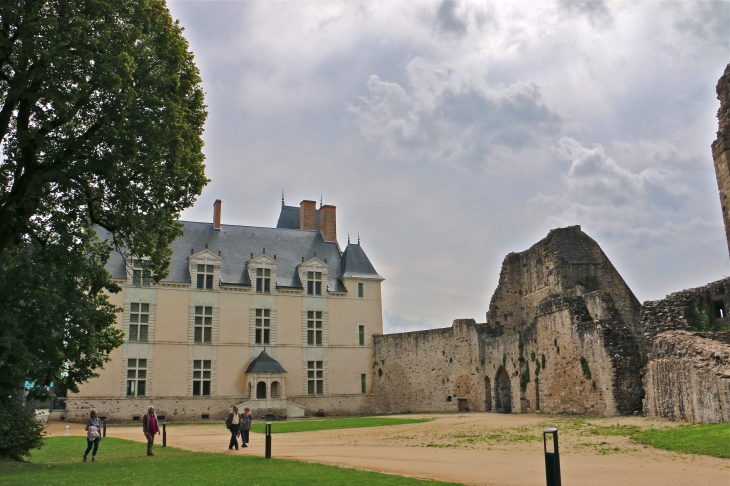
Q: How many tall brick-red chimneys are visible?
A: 3